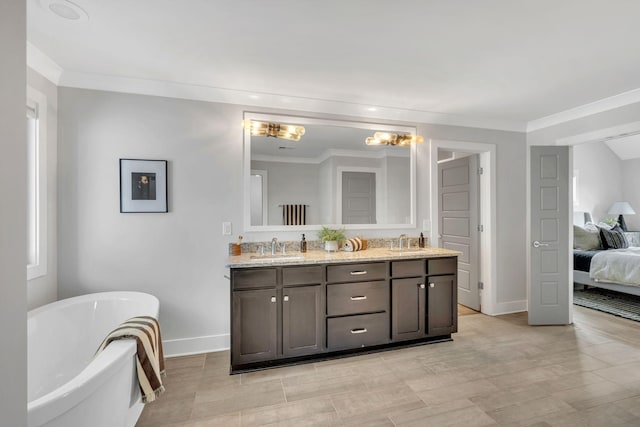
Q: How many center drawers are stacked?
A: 3